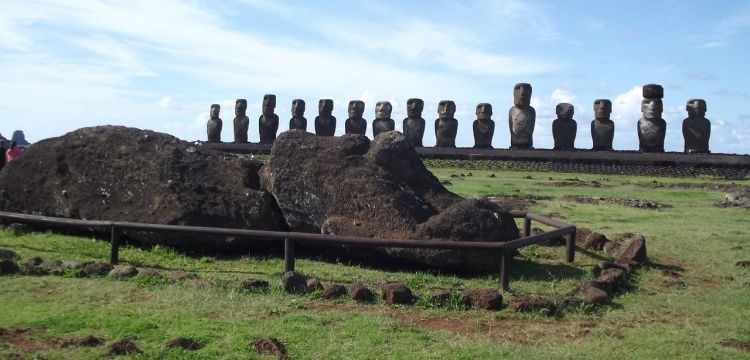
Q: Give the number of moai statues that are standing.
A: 15